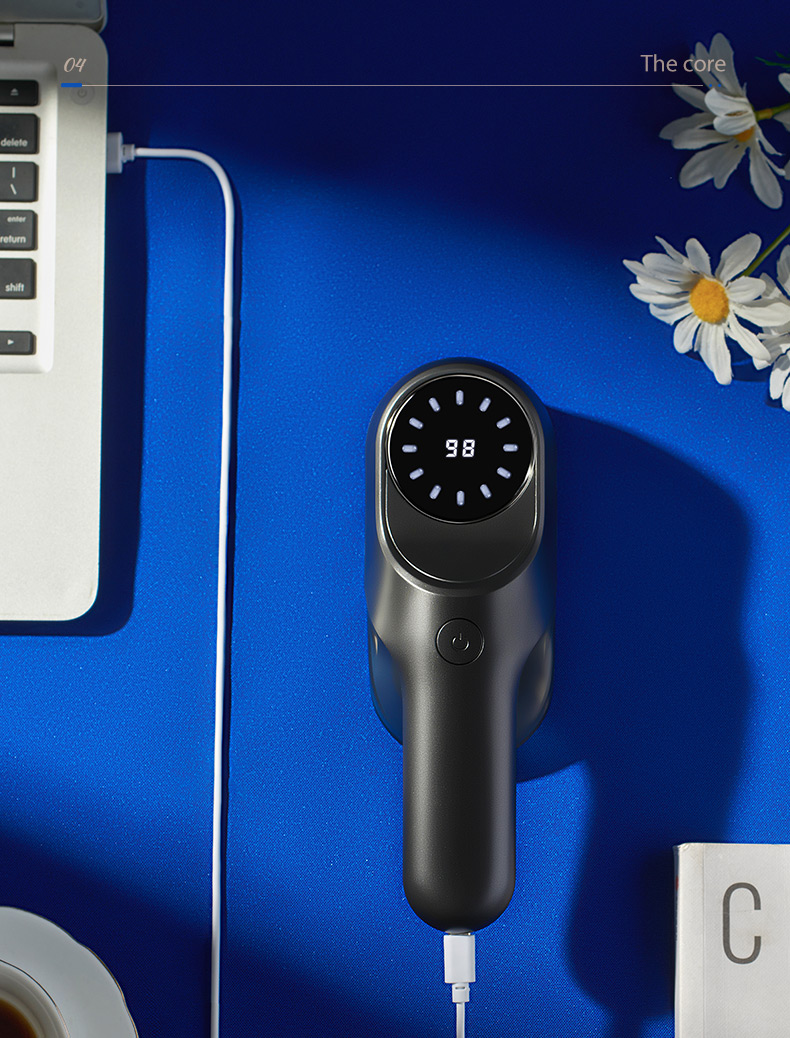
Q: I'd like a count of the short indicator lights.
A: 12